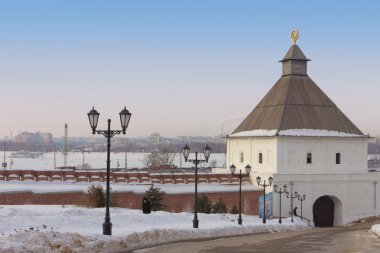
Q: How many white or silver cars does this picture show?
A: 0